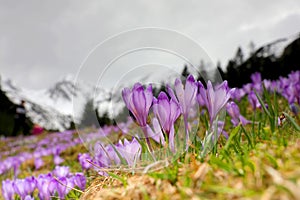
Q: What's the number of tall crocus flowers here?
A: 4